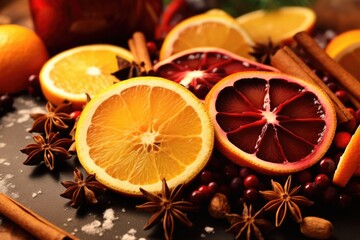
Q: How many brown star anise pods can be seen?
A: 8